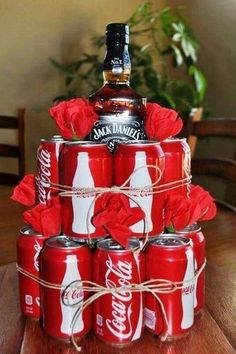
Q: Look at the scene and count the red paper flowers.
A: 7